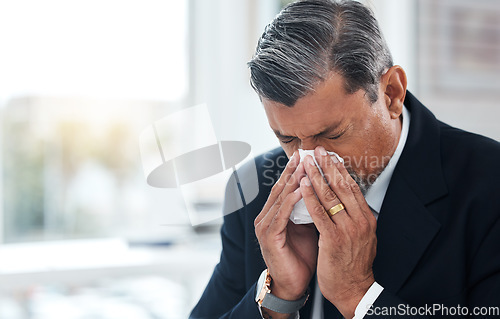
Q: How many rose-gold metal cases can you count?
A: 1